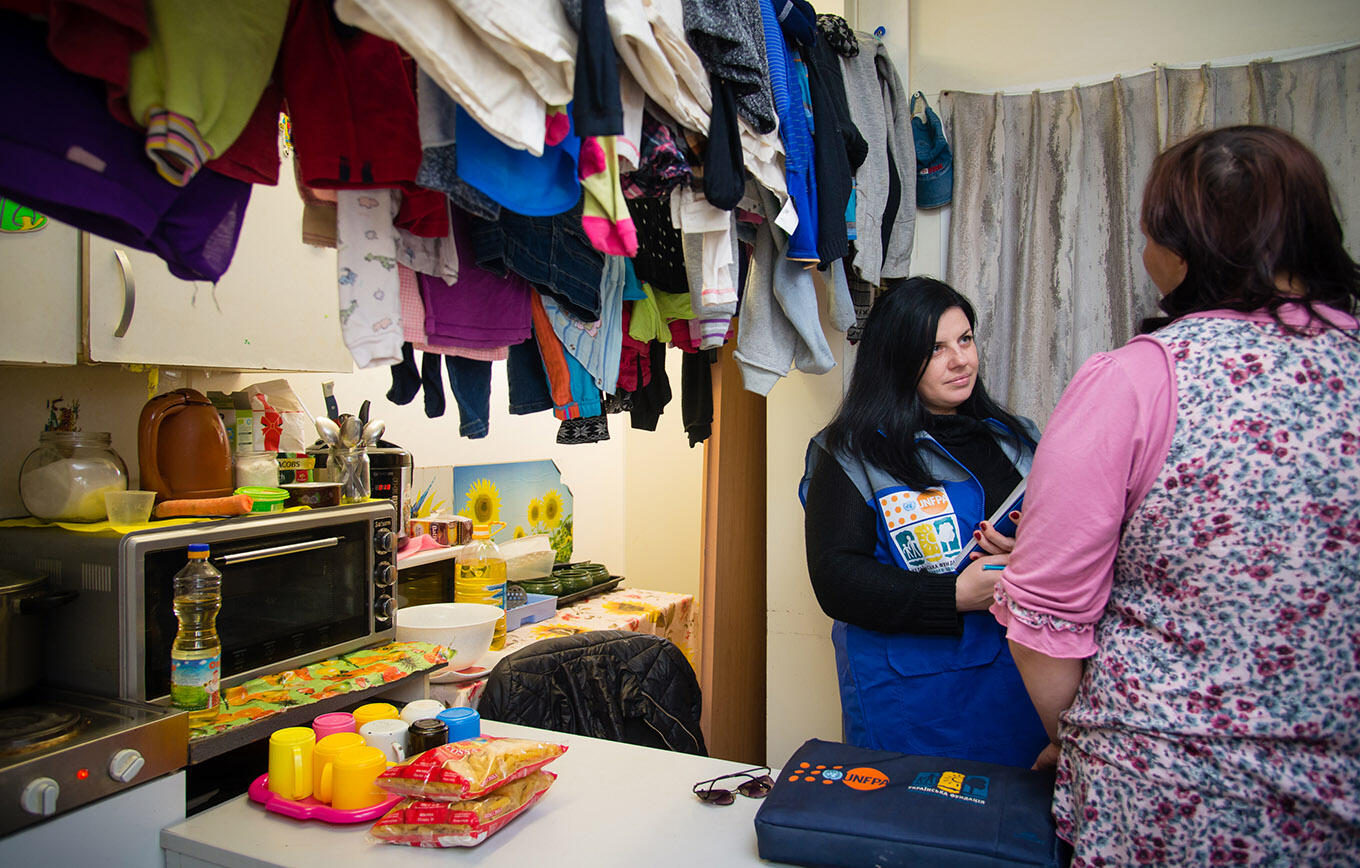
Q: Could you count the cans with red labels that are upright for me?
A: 0